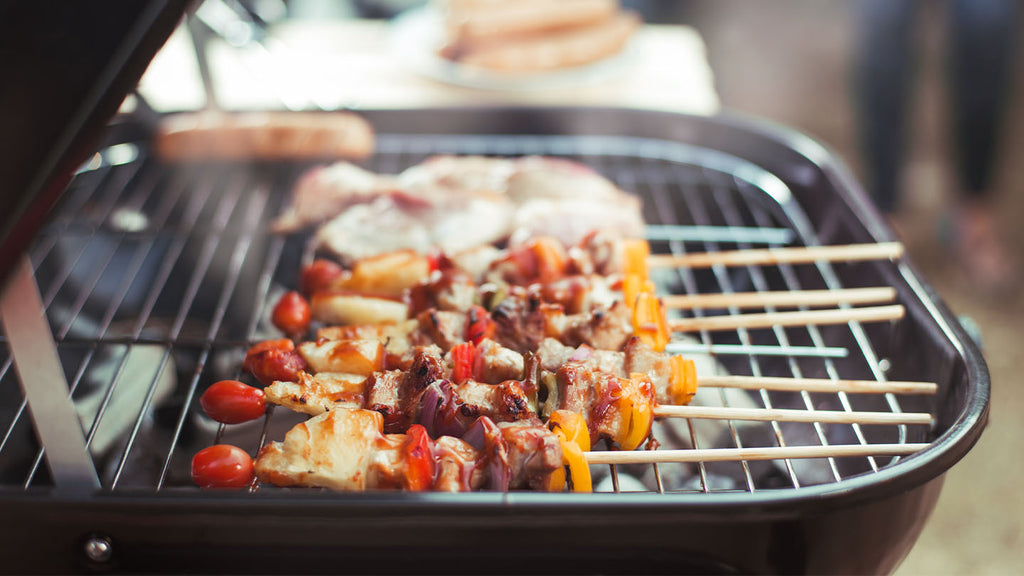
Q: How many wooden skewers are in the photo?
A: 6